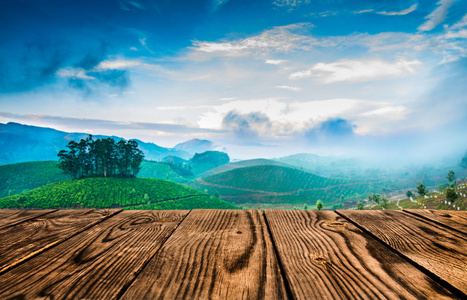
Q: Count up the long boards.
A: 7